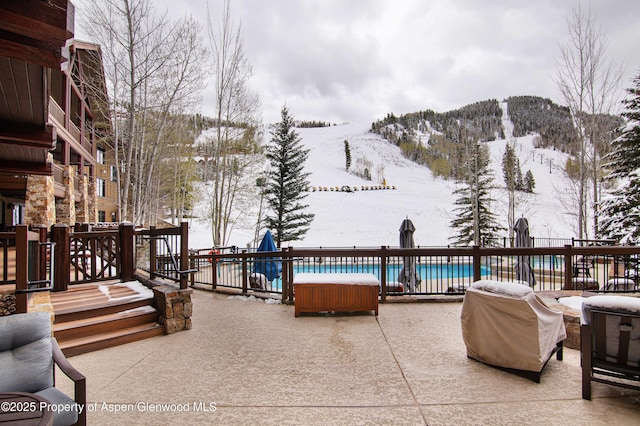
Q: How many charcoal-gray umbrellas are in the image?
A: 2